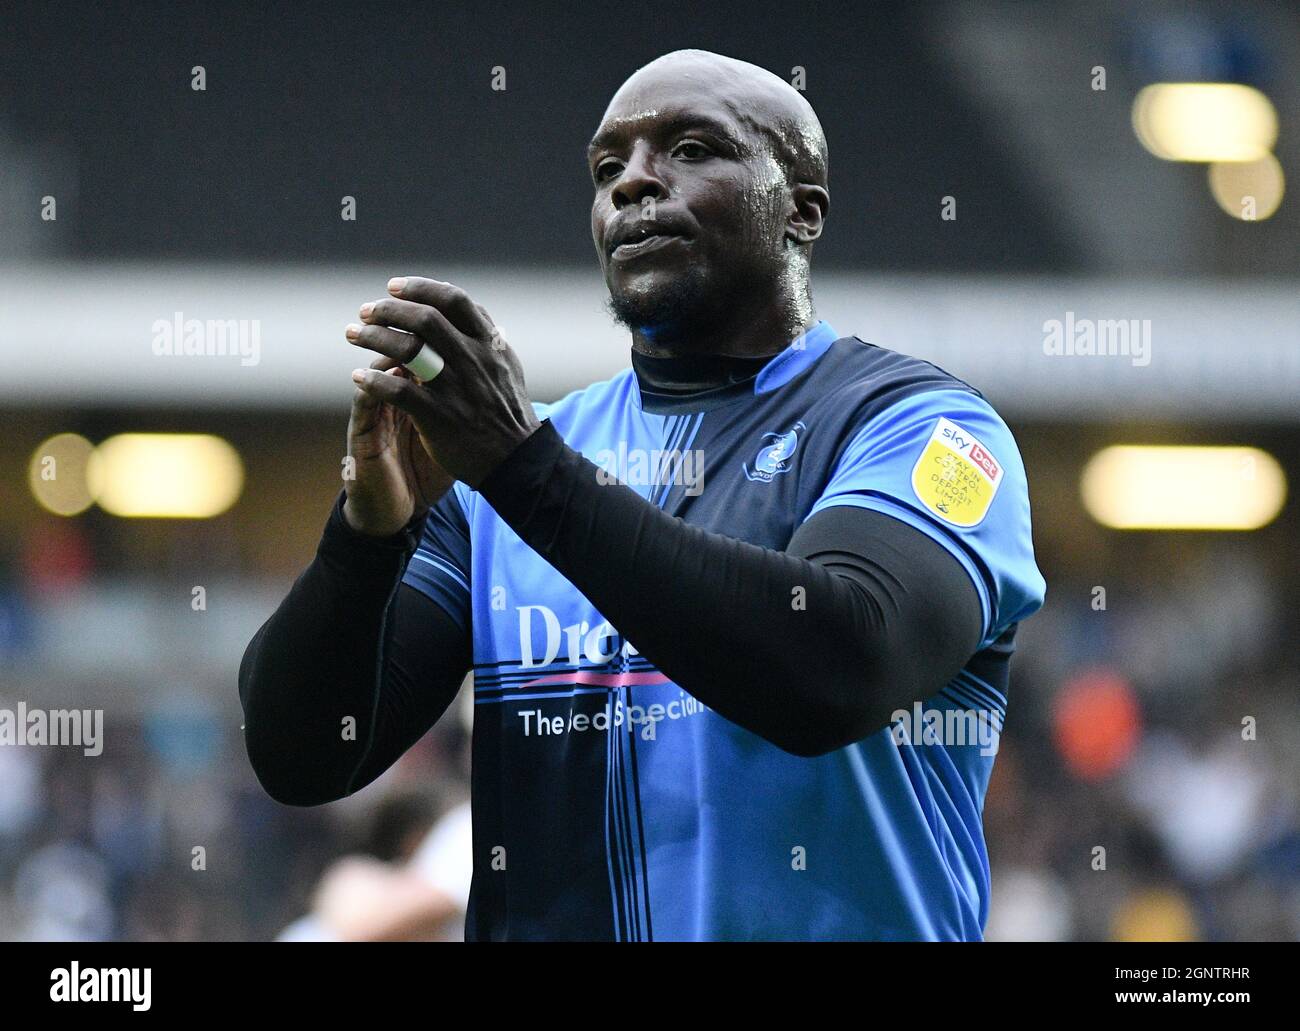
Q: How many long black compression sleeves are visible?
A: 2